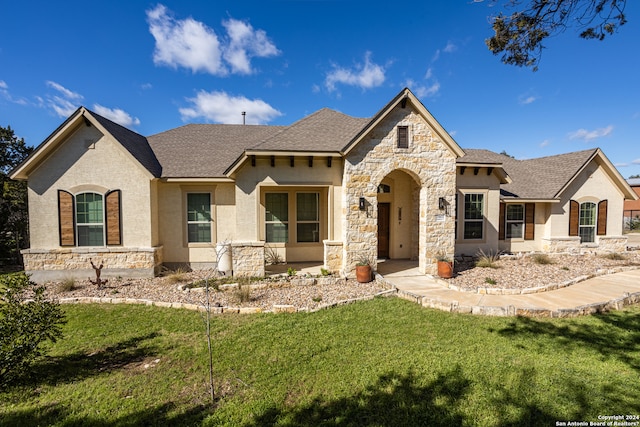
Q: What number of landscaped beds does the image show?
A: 2